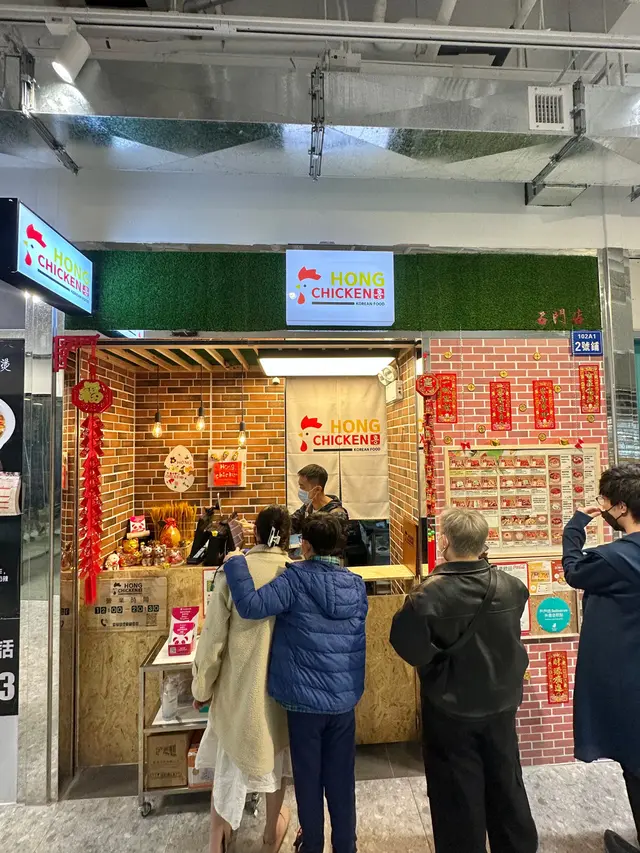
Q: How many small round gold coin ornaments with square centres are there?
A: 10